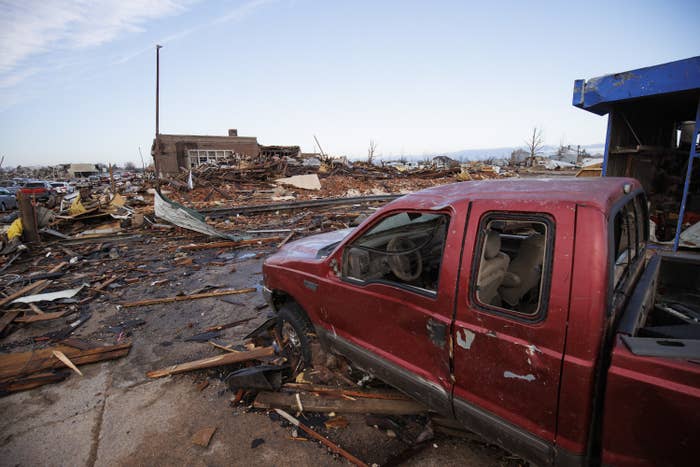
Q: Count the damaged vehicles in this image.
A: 1